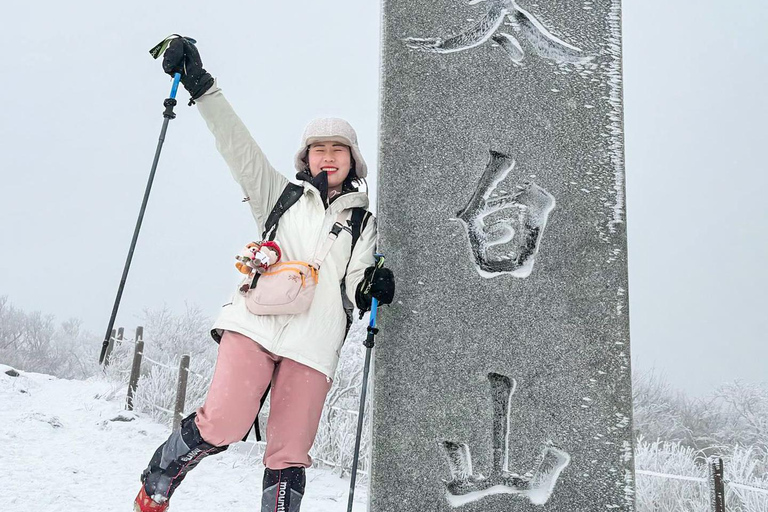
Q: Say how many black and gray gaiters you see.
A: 2